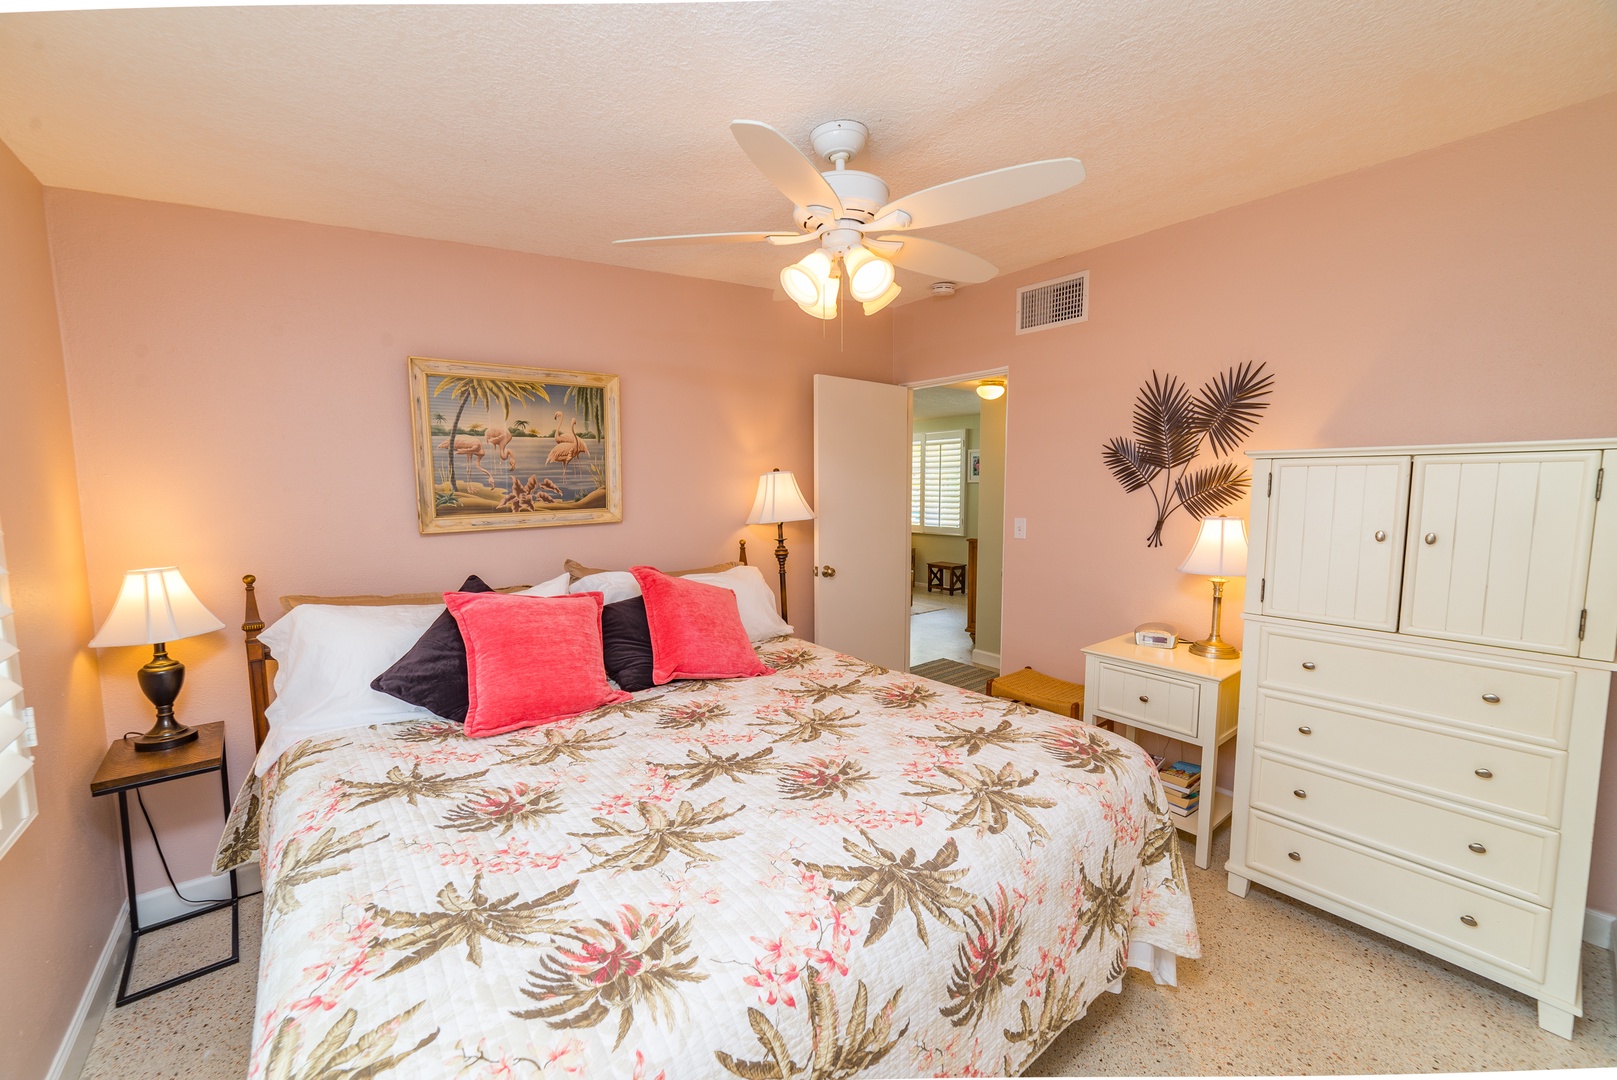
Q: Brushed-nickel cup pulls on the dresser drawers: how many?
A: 8